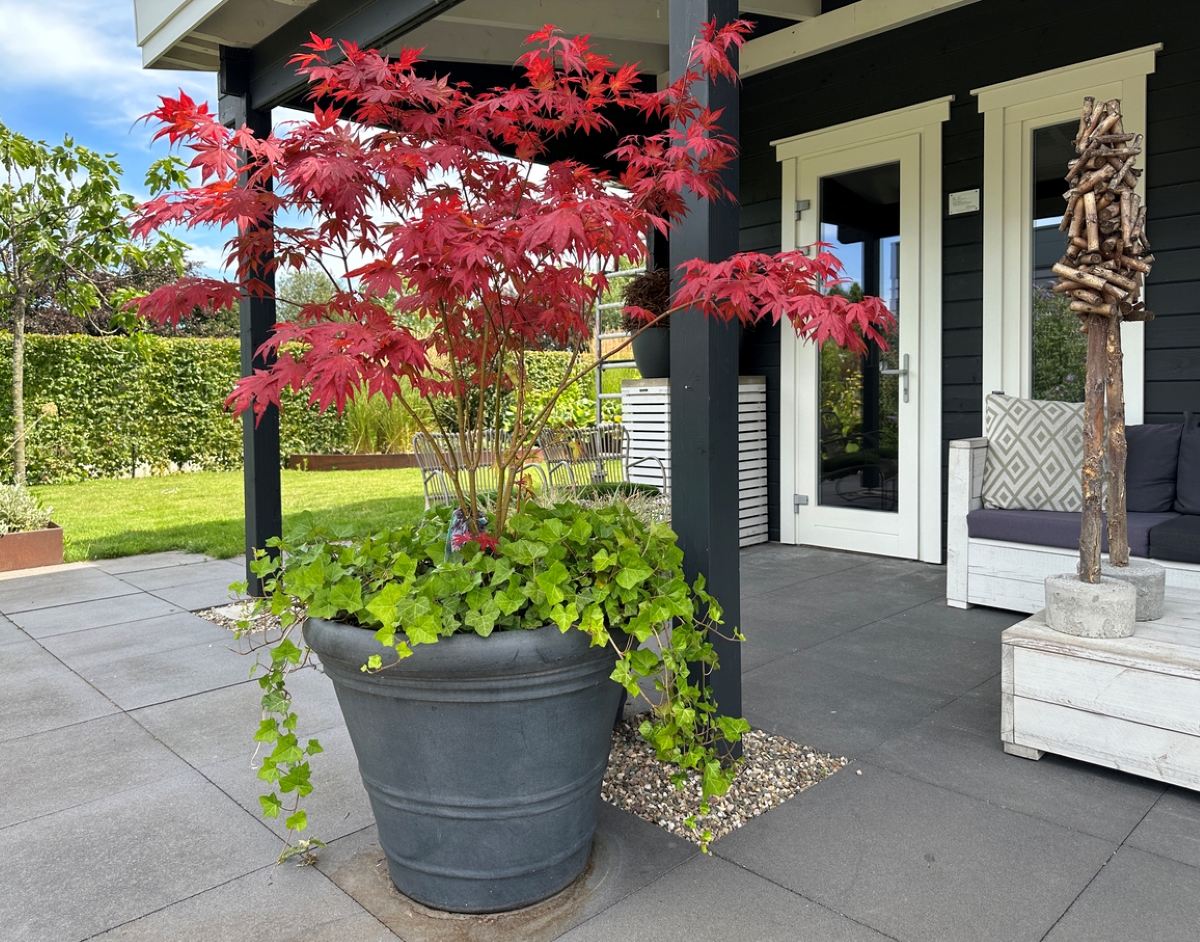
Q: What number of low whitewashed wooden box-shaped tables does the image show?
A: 1